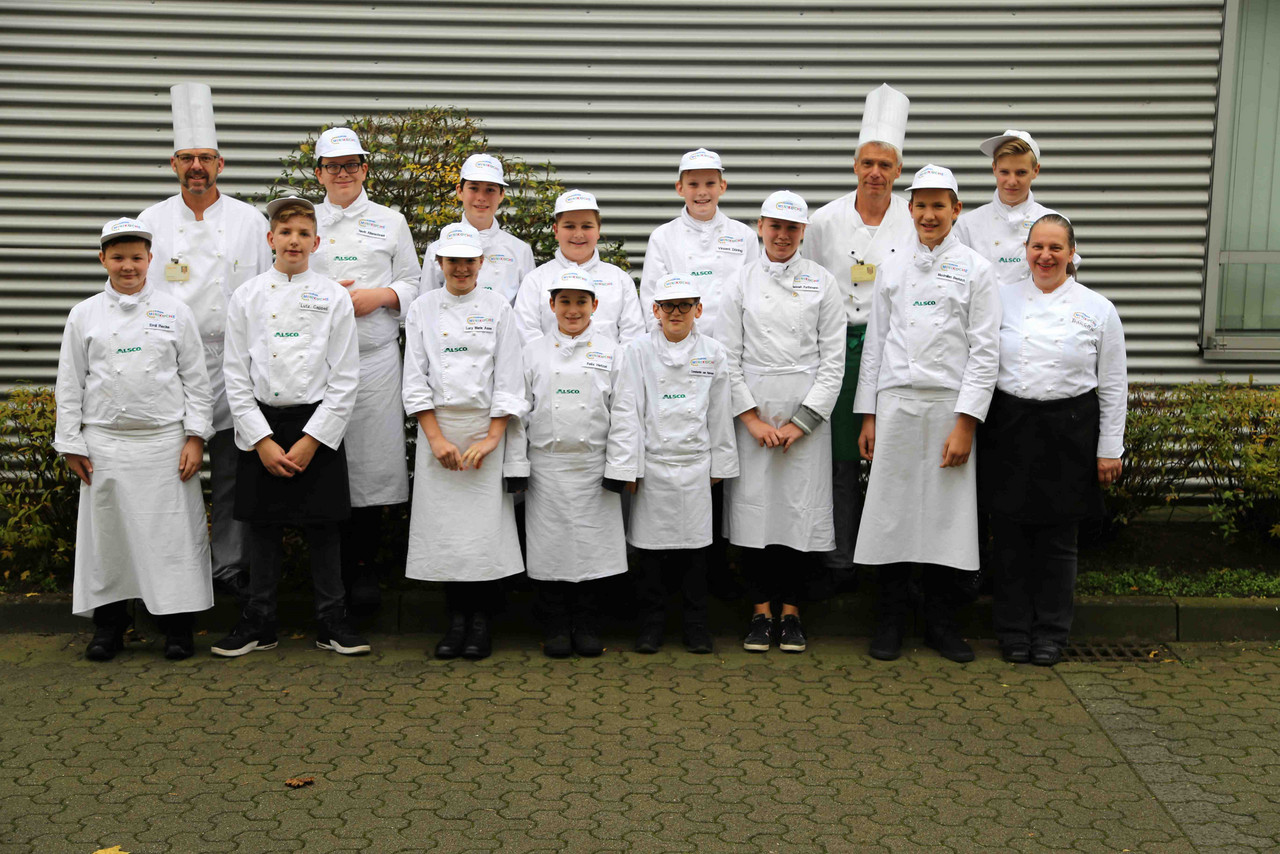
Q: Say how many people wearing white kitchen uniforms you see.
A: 15